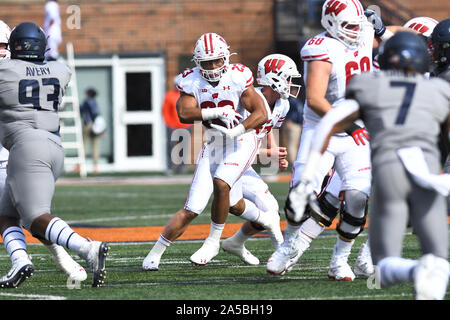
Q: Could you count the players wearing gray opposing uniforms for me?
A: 3